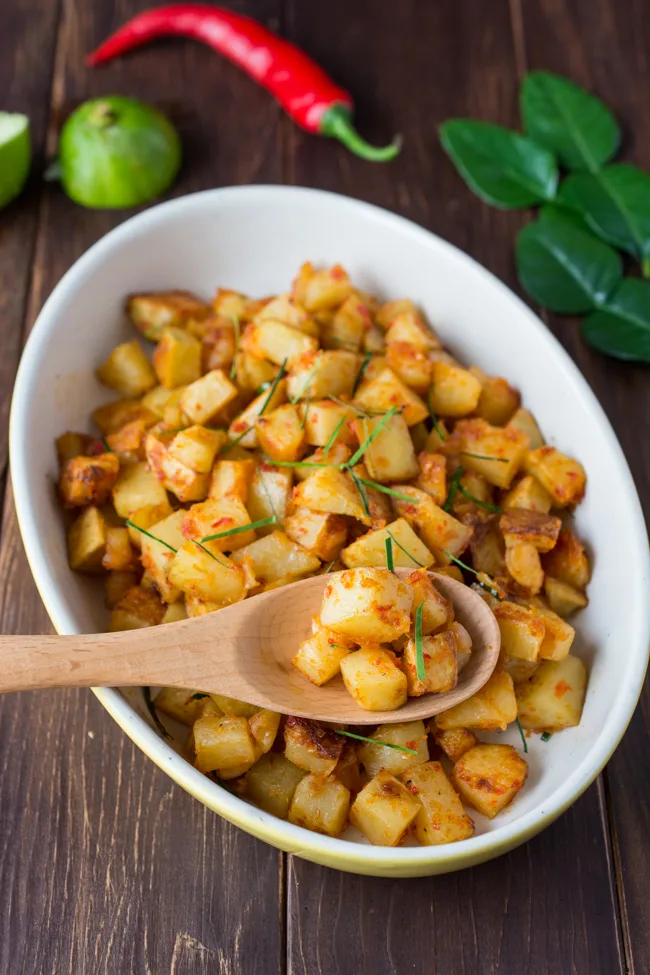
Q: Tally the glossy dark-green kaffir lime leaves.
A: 5